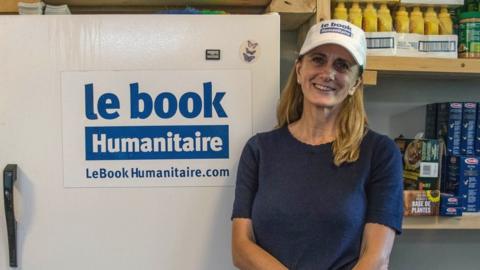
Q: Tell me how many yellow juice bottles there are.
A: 8